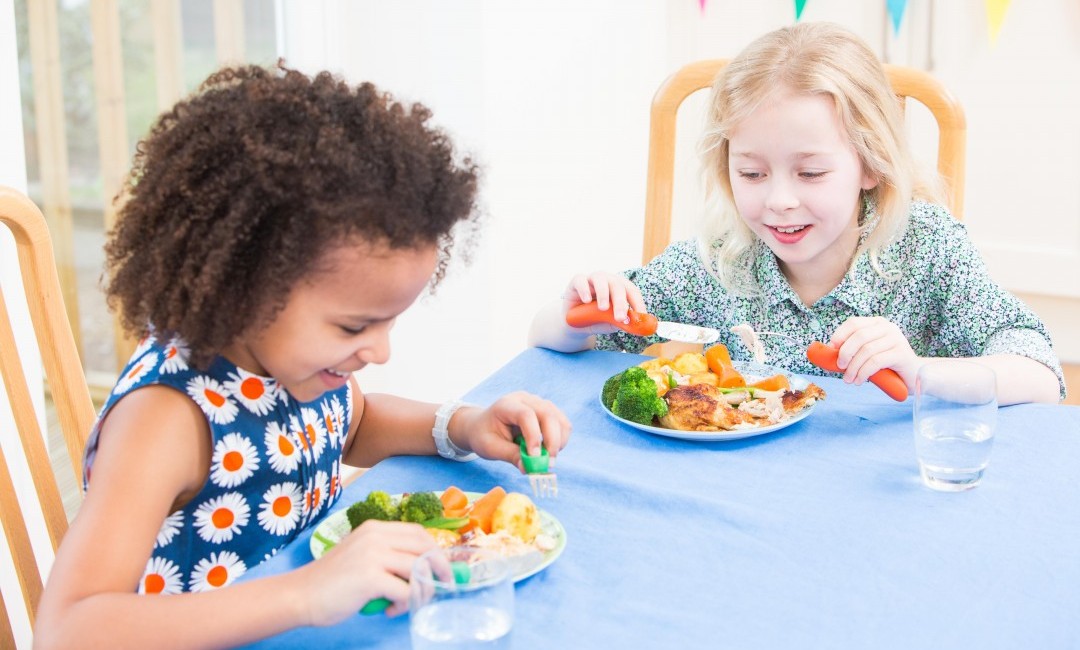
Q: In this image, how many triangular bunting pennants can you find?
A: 4